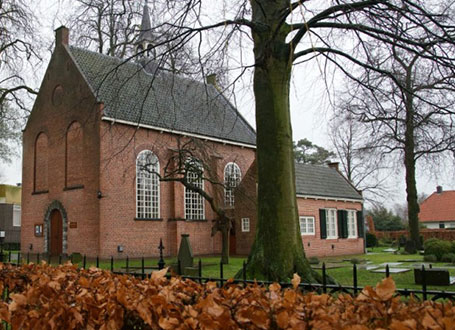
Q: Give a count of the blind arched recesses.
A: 2